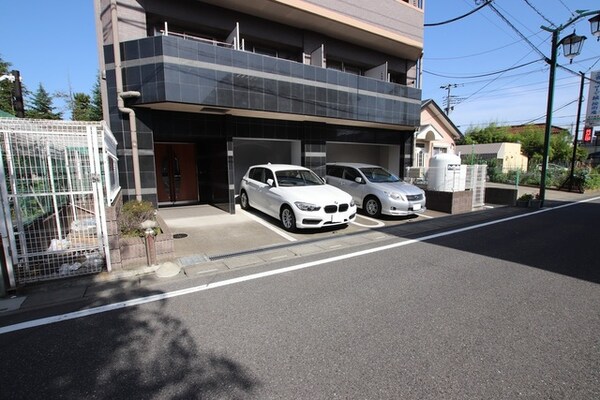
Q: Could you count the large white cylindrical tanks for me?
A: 1